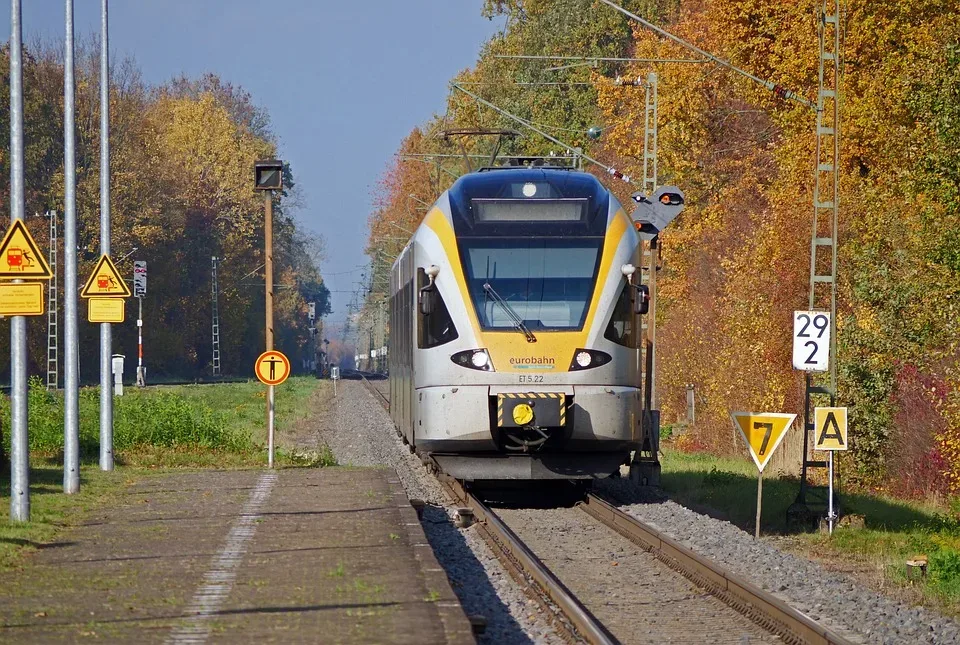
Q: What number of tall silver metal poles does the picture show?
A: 3